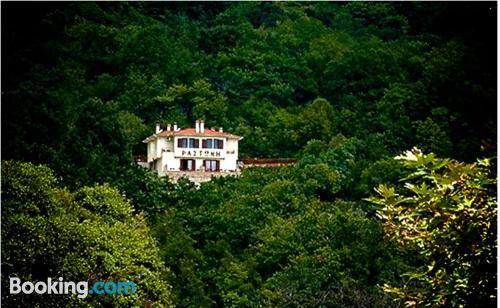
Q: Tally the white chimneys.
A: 6